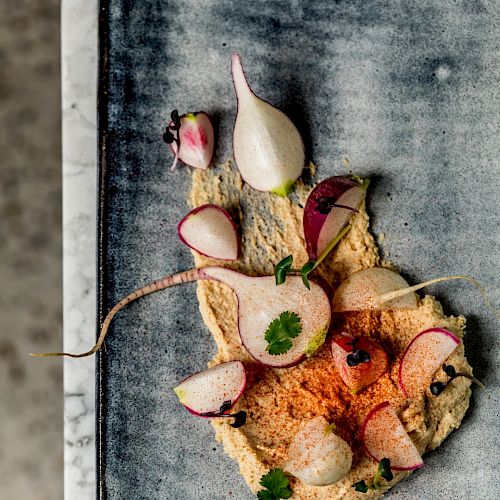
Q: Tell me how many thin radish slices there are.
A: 2